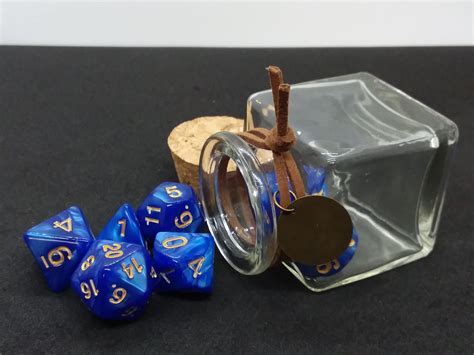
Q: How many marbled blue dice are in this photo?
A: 7